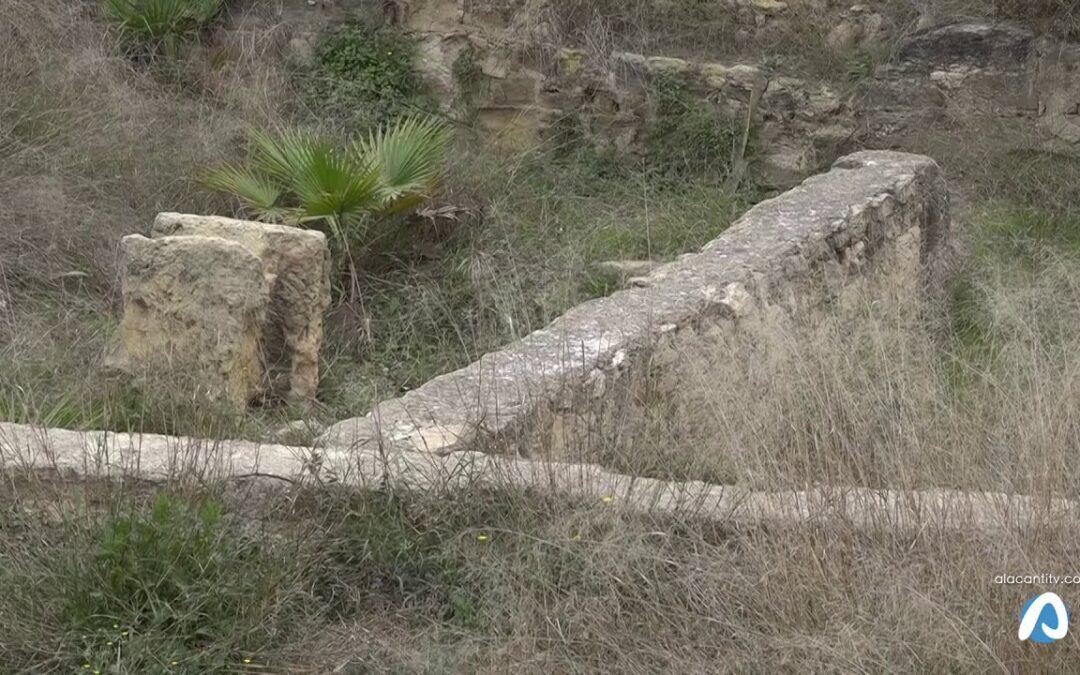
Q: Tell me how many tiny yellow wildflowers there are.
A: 10